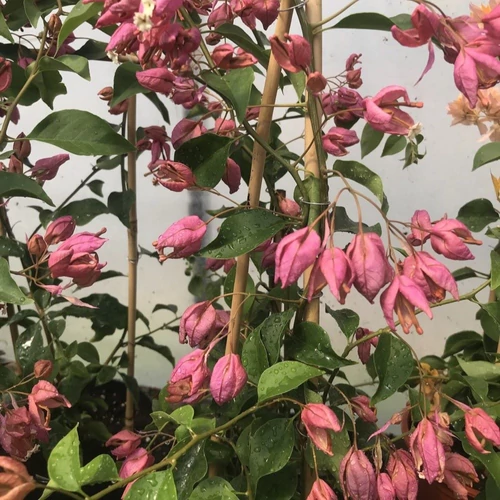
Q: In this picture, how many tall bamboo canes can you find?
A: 3